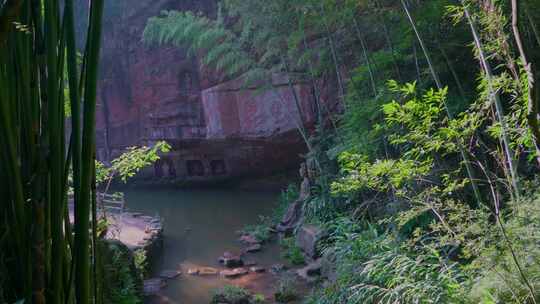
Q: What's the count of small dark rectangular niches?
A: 3